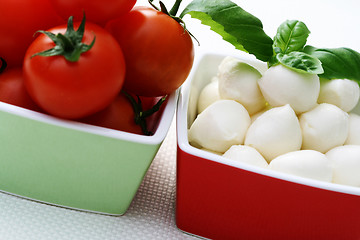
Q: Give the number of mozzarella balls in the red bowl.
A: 11